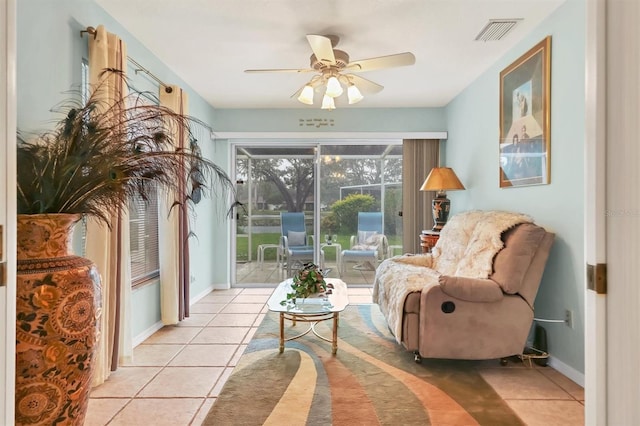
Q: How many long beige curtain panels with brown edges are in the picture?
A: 2